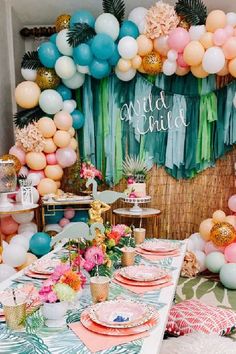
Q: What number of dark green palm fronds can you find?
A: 5